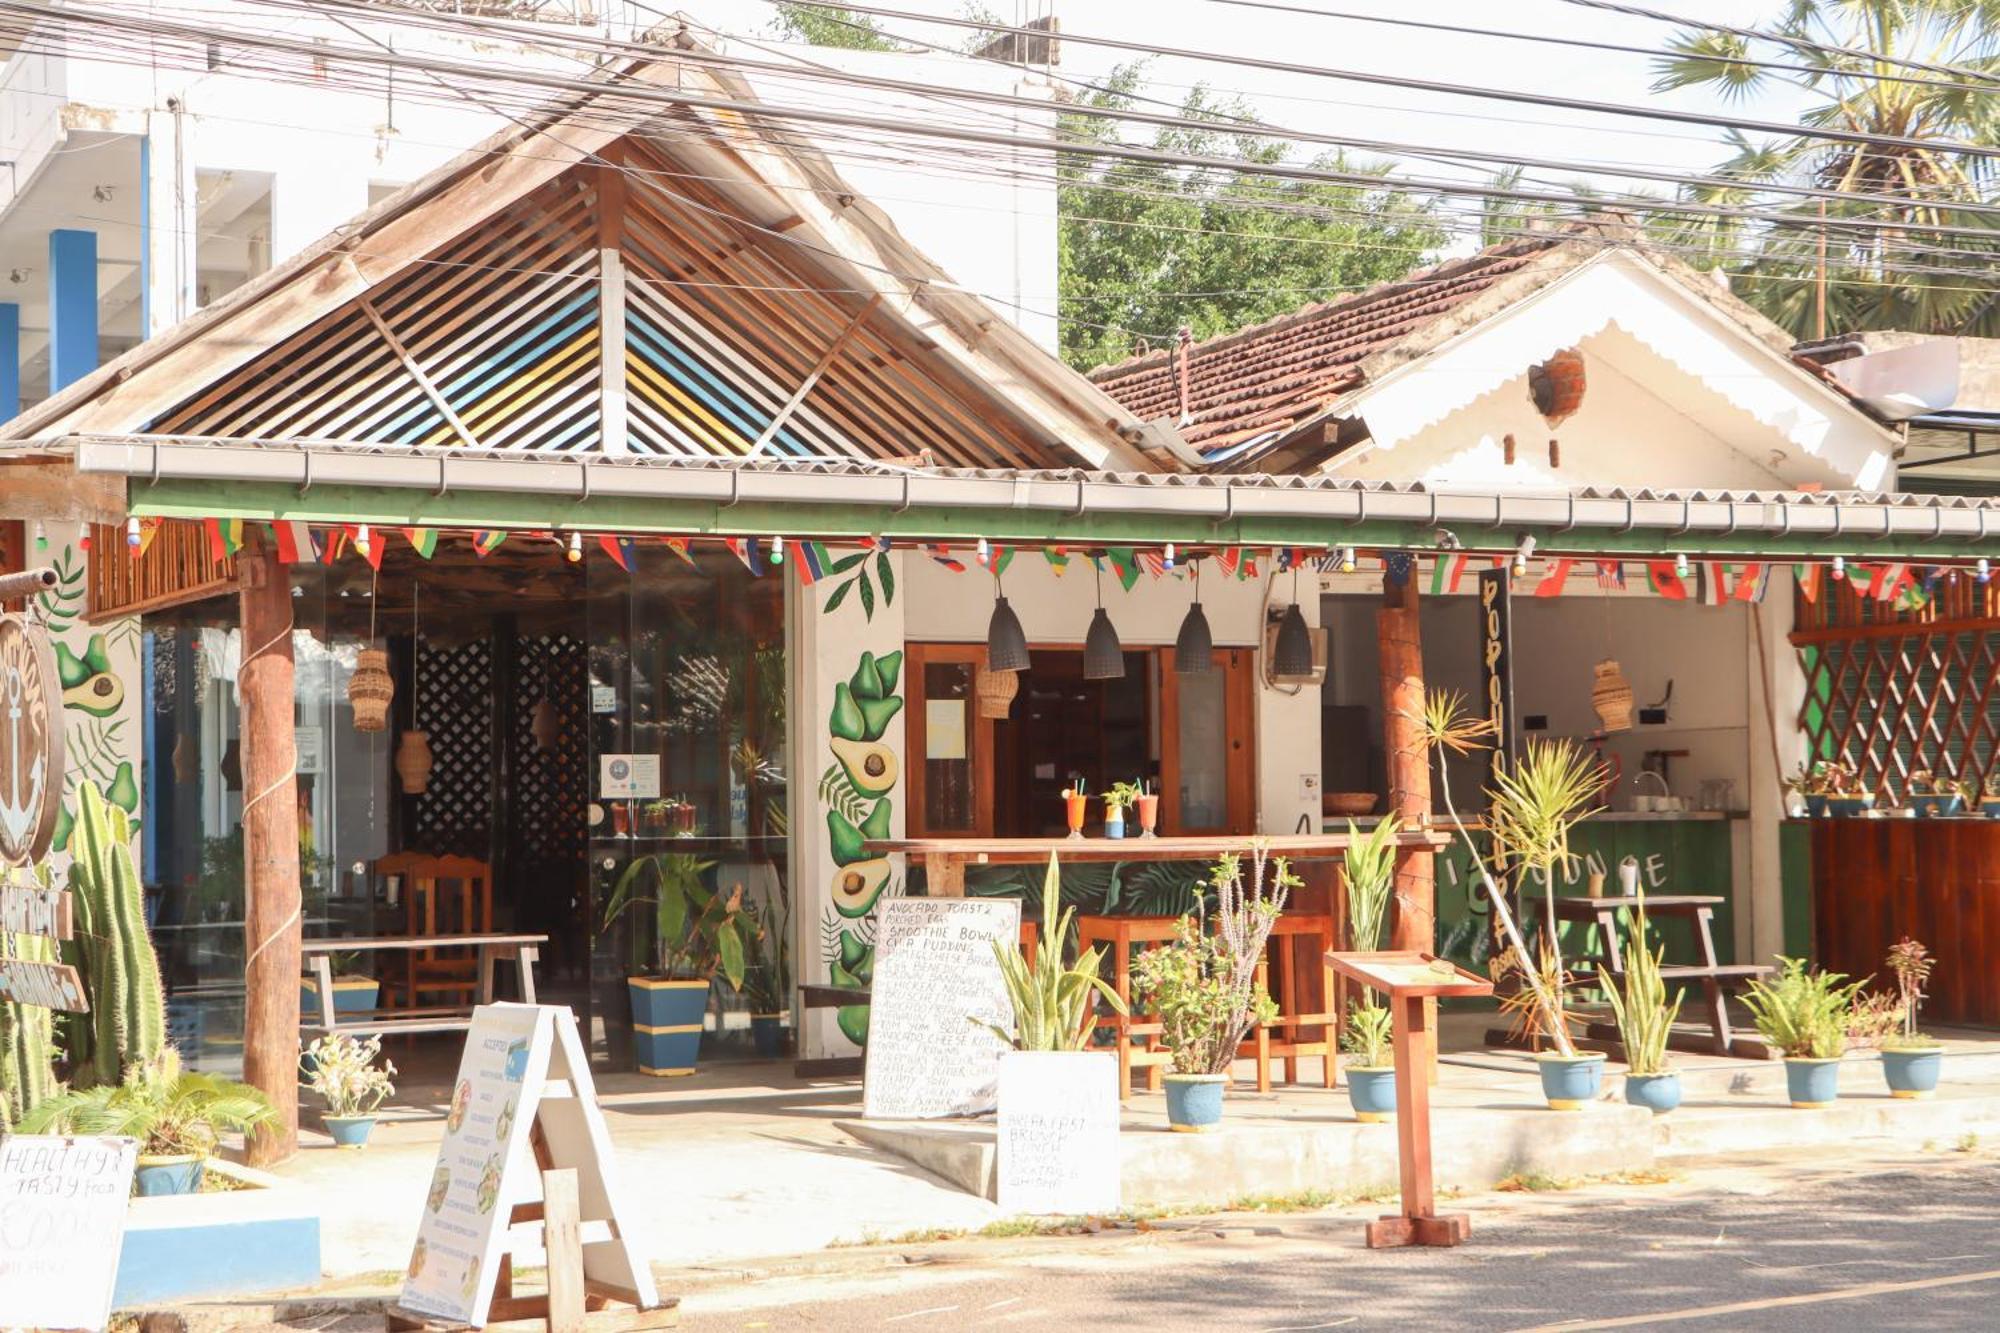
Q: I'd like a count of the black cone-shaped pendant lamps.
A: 4